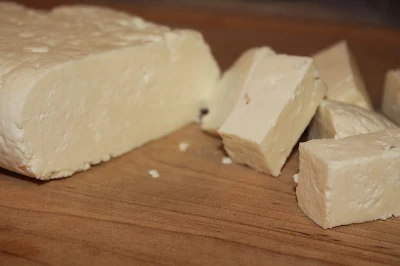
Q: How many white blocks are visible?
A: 7